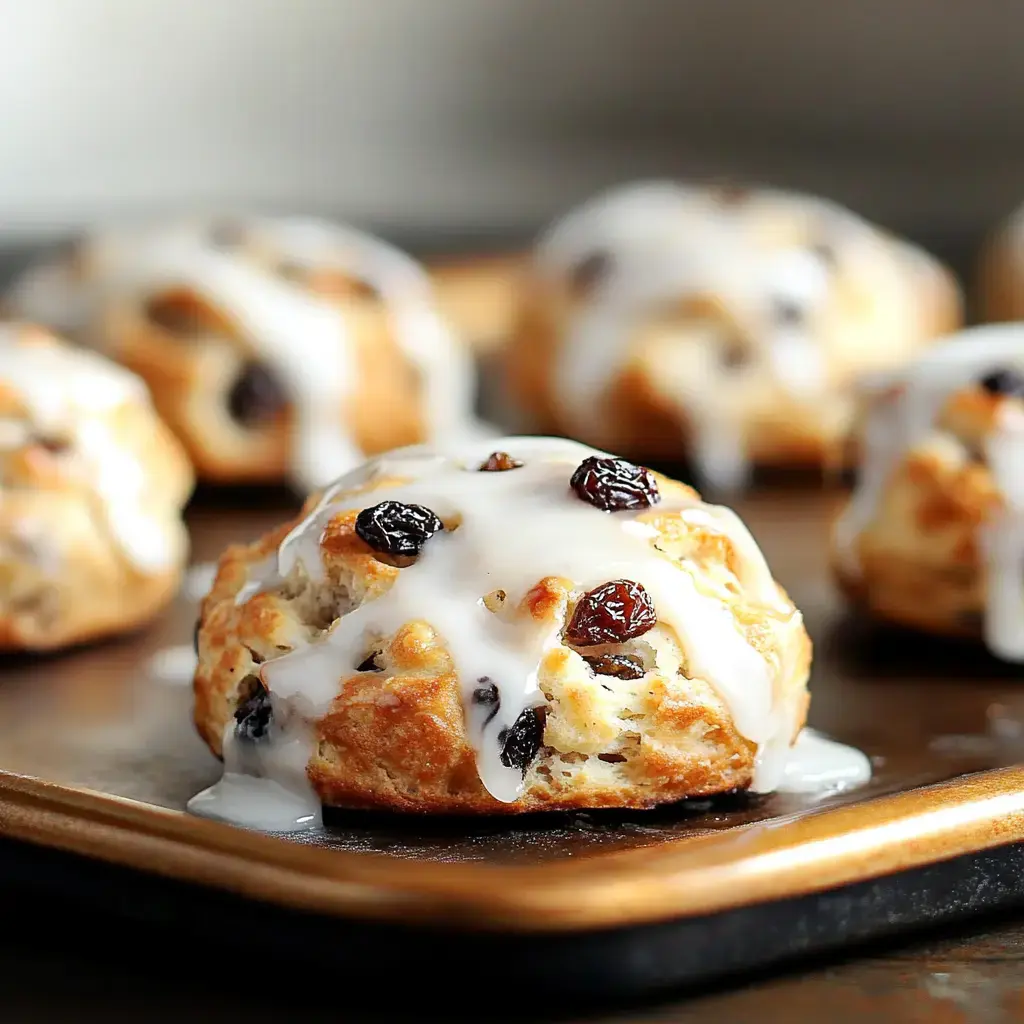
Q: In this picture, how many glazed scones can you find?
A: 6